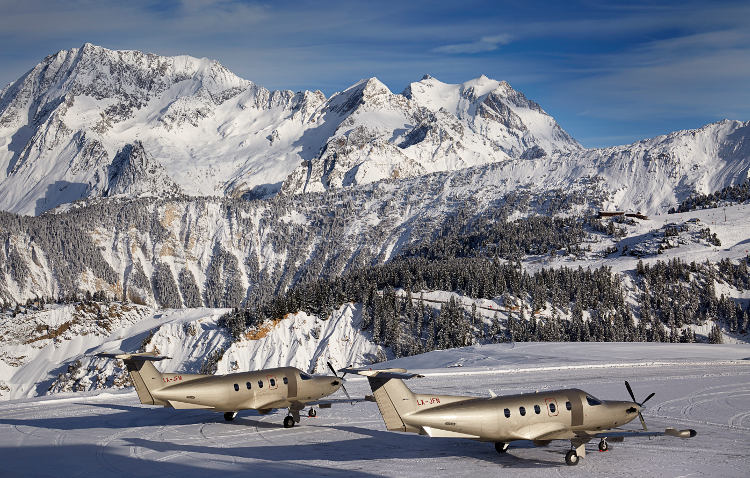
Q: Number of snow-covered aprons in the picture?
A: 1